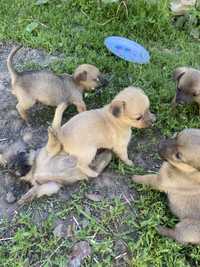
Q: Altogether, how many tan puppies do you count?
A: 5